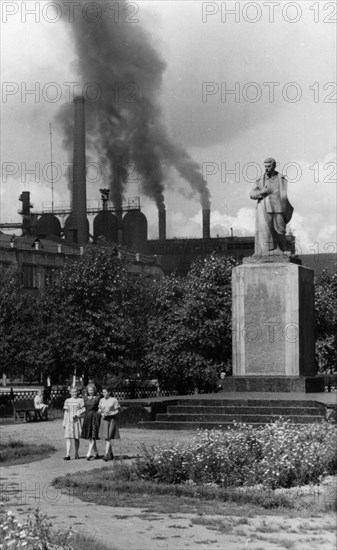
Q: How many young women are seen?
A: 3